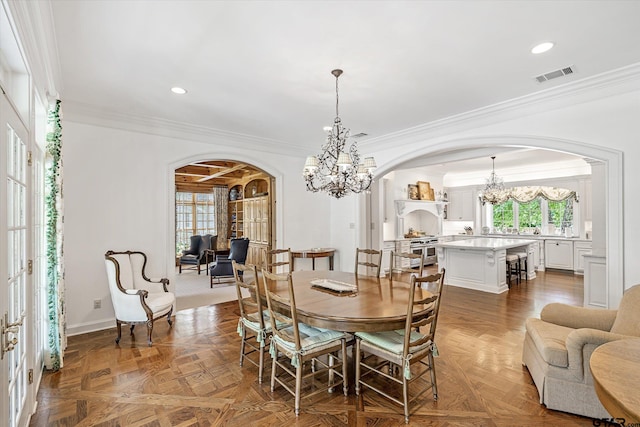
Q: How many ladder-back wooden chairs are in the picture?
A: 6